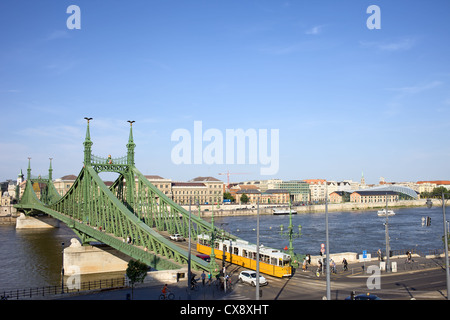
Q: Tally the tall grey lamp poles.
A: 5